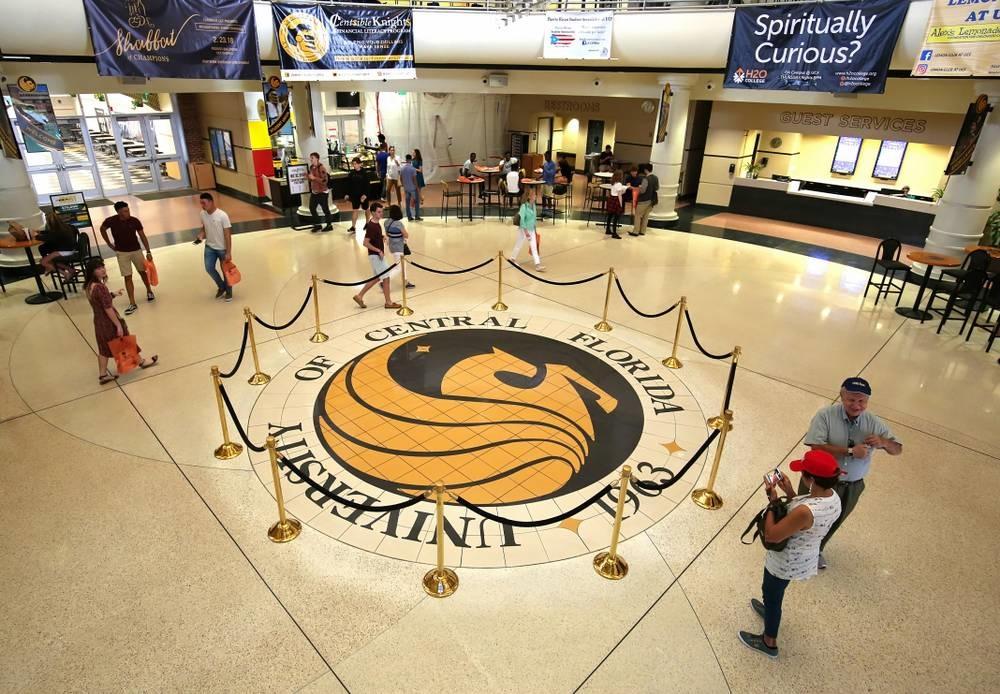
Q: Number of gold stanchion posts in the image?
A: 12